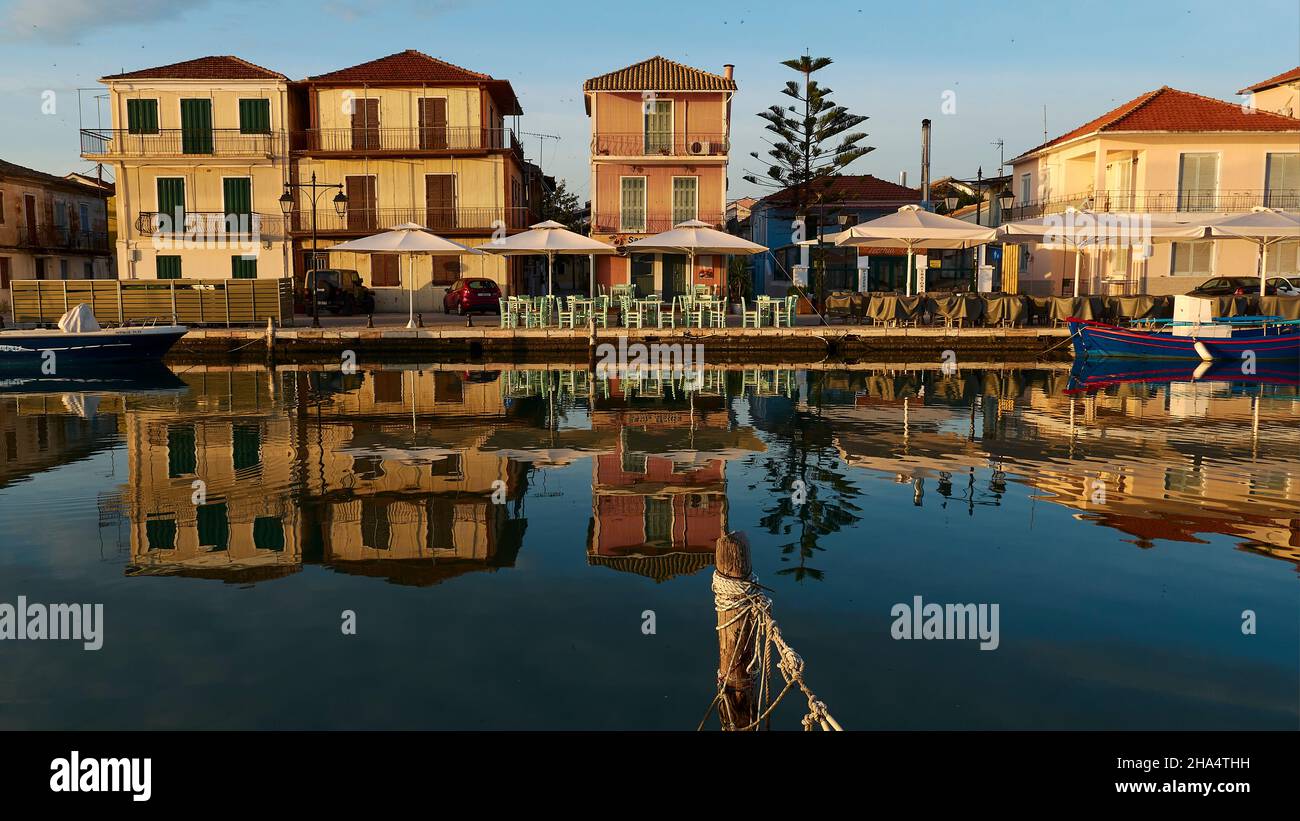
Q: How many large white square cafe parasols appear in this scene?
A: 6